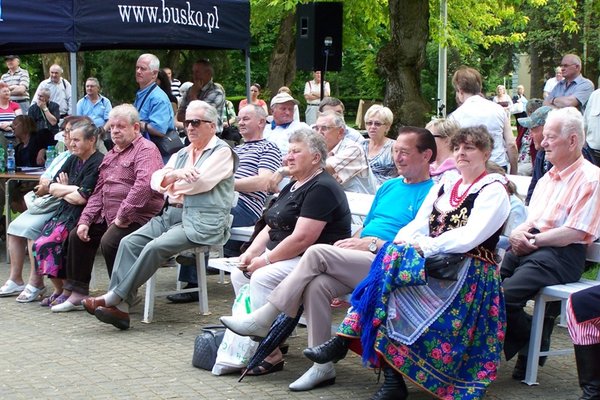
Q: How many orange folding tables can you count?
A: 1